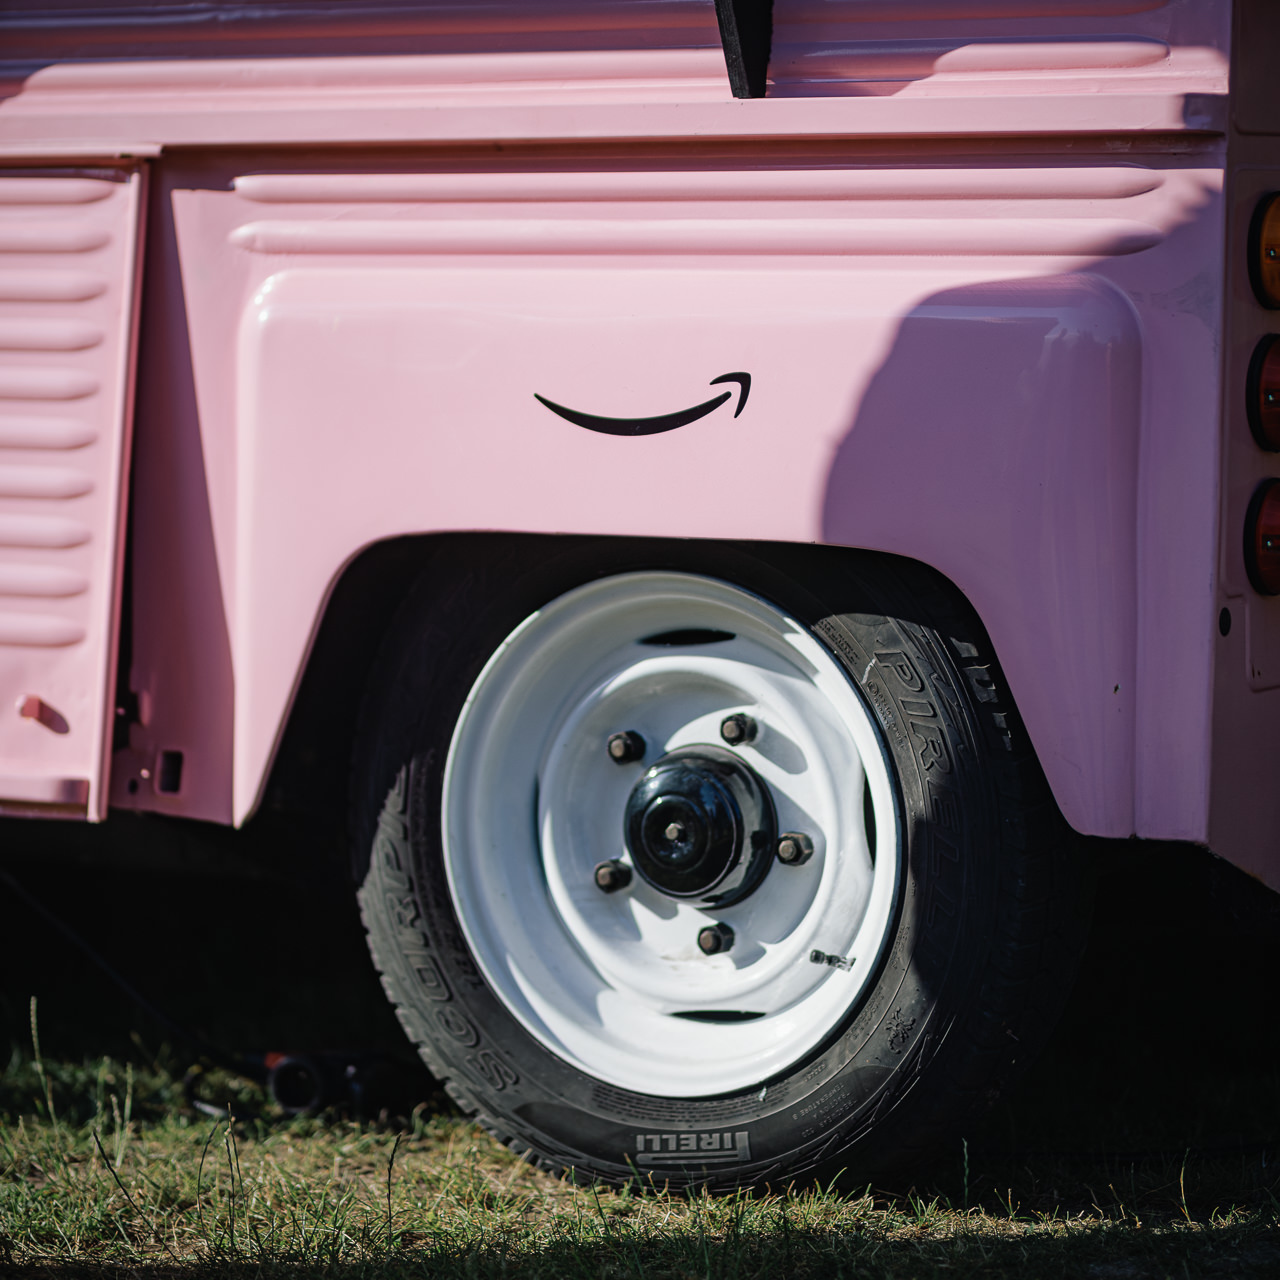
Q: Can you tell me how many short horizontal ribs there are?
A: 10